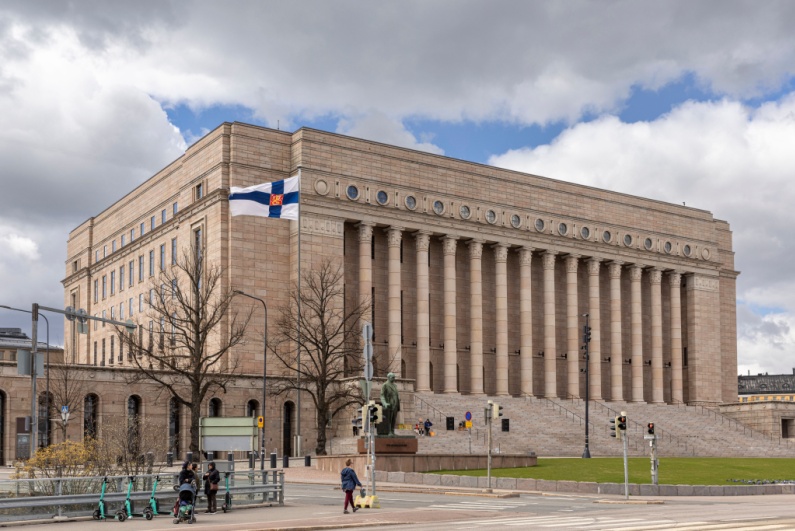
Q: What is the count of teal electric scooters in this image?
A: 4